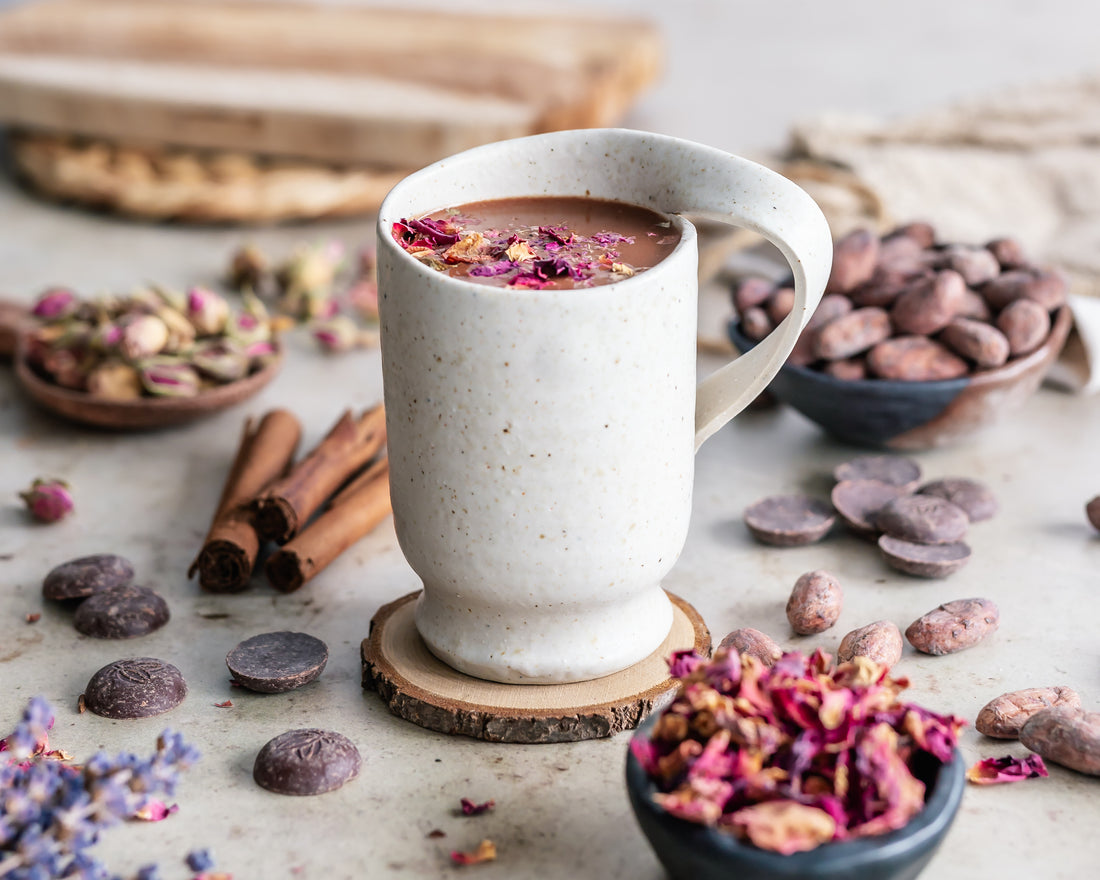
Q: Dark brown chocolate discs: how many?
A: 11